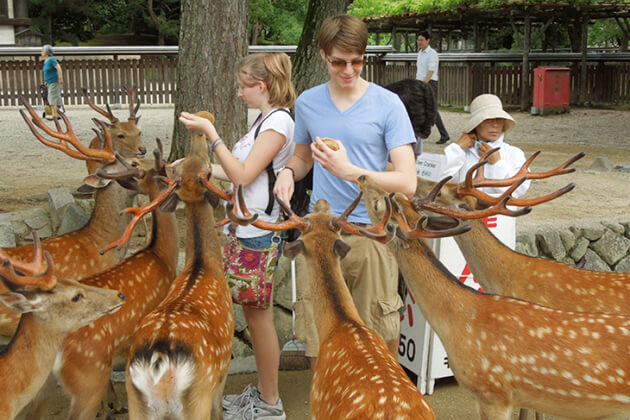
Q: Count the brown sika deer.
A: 8